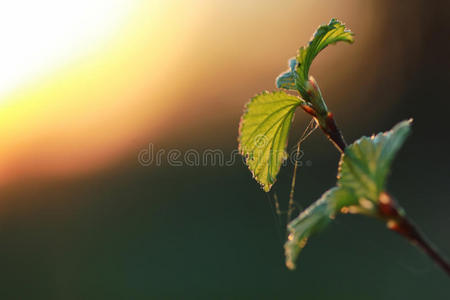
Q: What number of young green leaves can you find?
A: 4